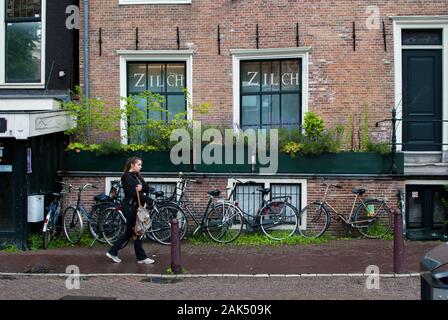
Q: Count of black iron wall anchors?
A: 8